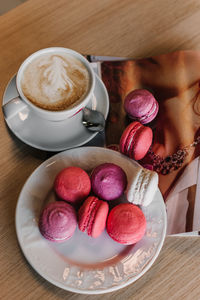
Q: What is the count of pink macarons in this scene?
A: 4